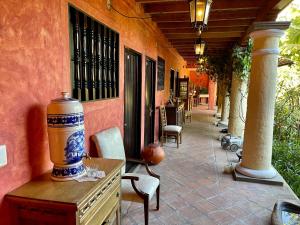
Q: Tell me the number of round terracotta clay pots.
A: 1